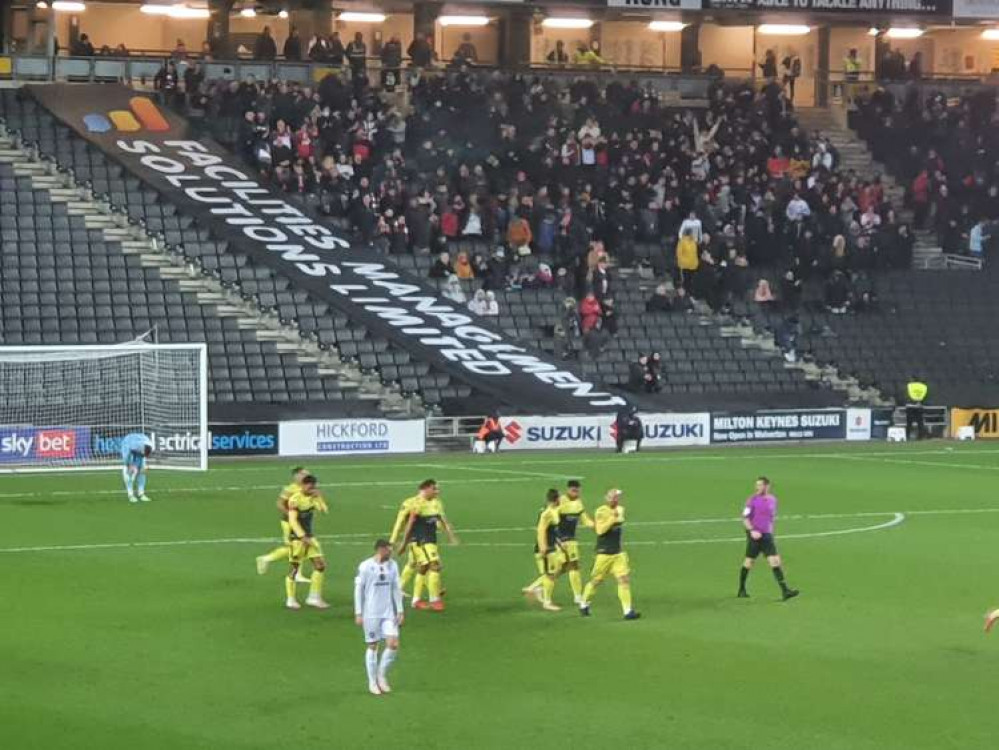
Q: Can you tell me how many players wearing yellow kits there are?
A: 7